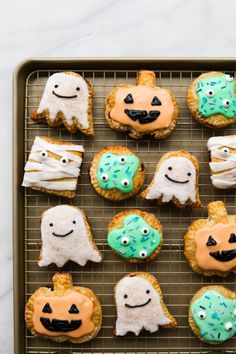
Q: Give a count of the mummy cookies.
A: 2